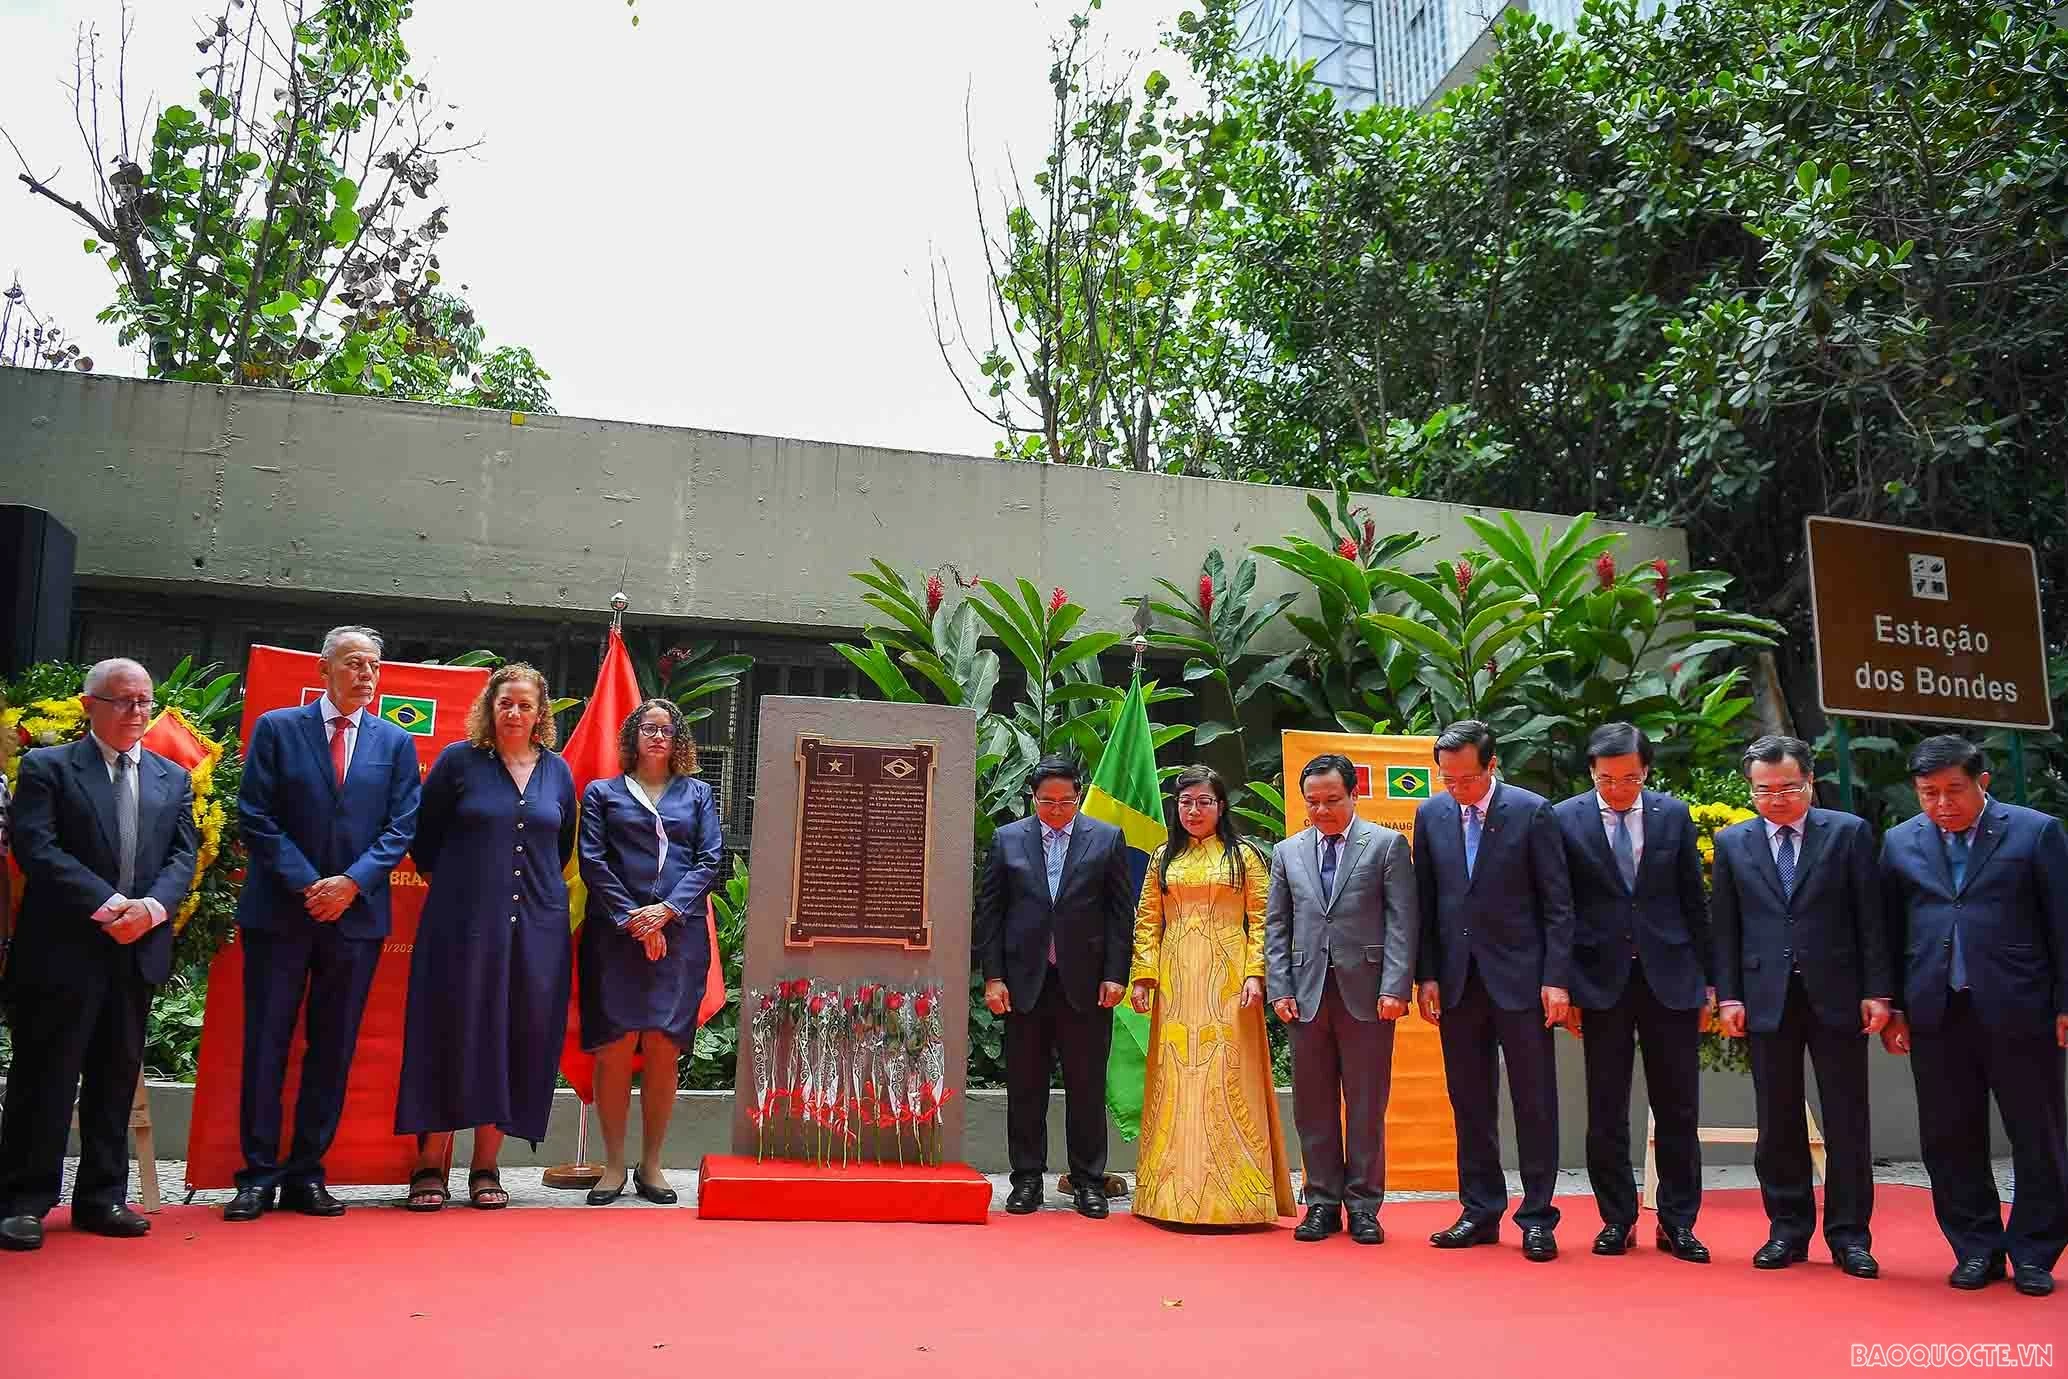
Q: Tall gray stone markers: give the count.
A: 1